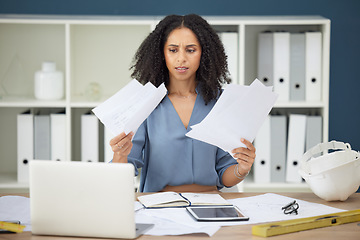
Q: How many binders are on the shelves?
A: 14